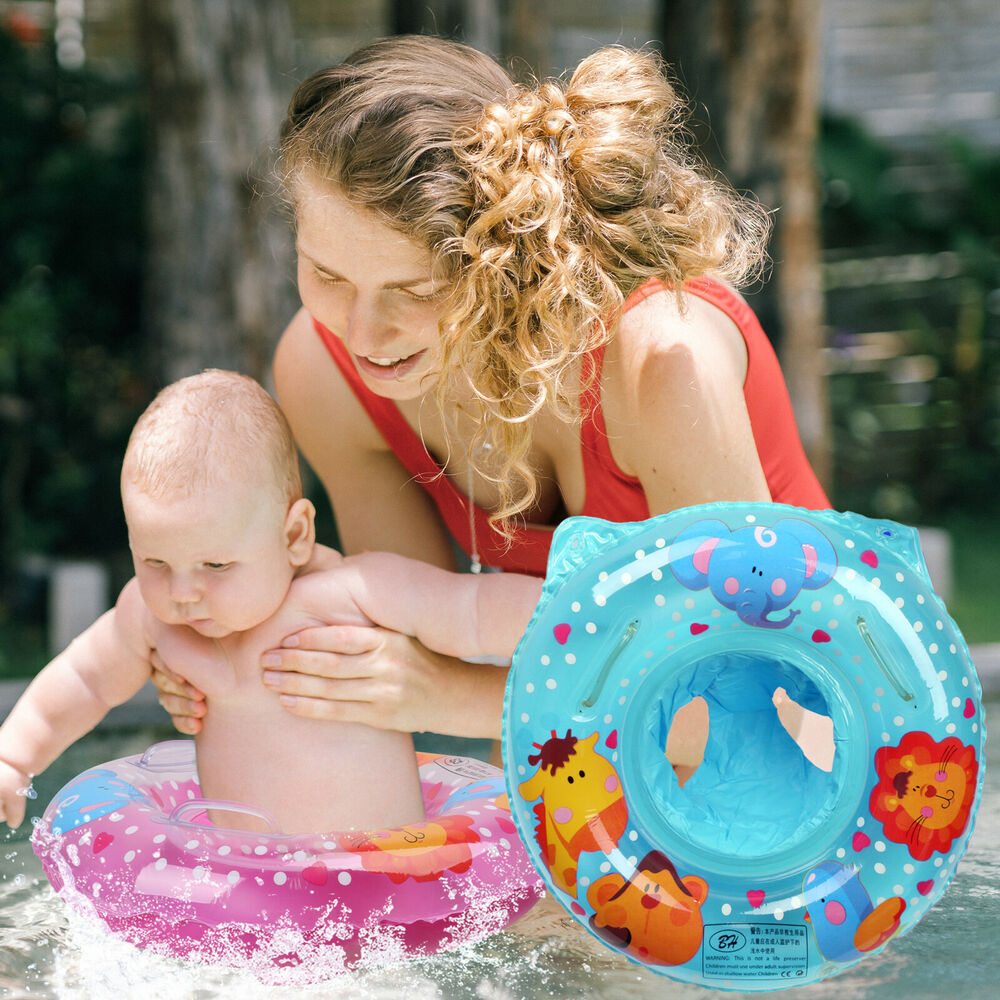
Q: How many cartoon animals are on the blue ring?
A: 5